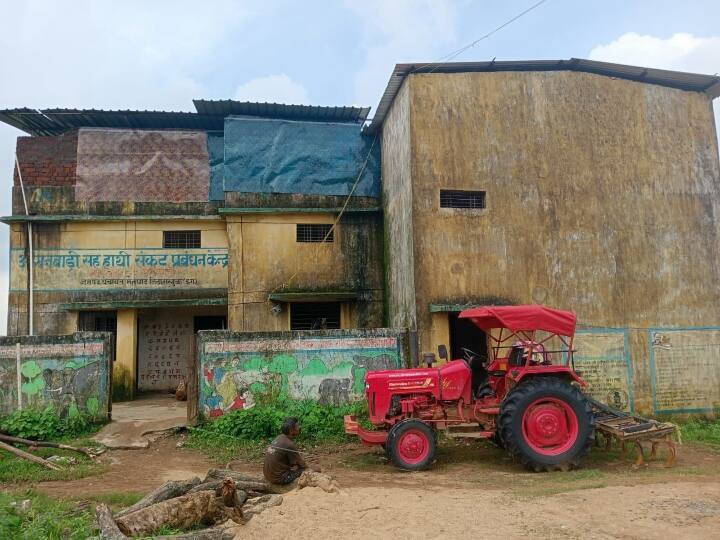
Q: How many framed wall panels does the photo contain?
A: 2